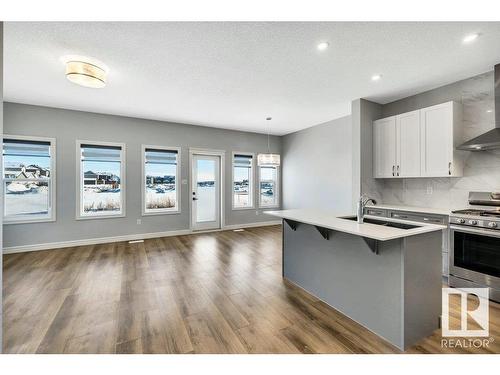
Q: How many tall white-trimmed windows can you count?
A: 5